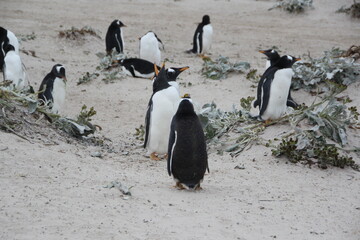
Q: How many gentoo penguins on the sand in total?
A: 12